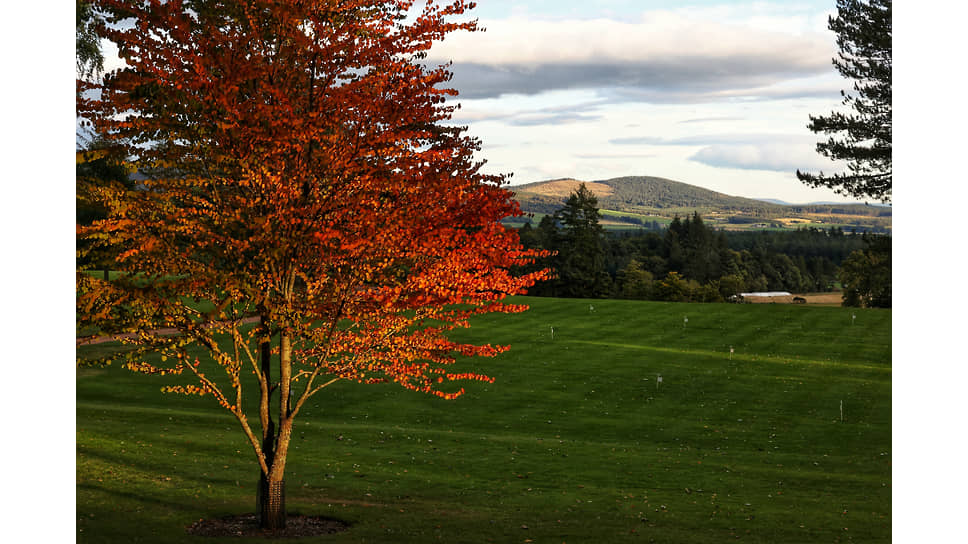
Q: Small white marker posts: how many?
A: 7